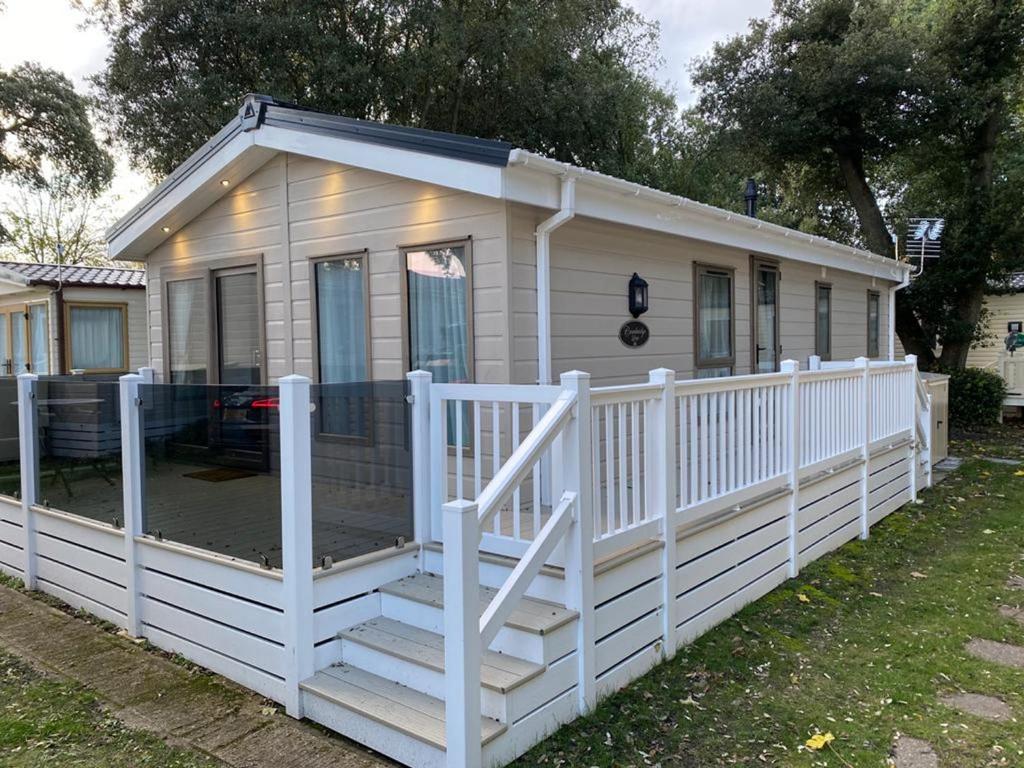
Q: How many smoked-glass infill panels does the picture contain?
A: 4